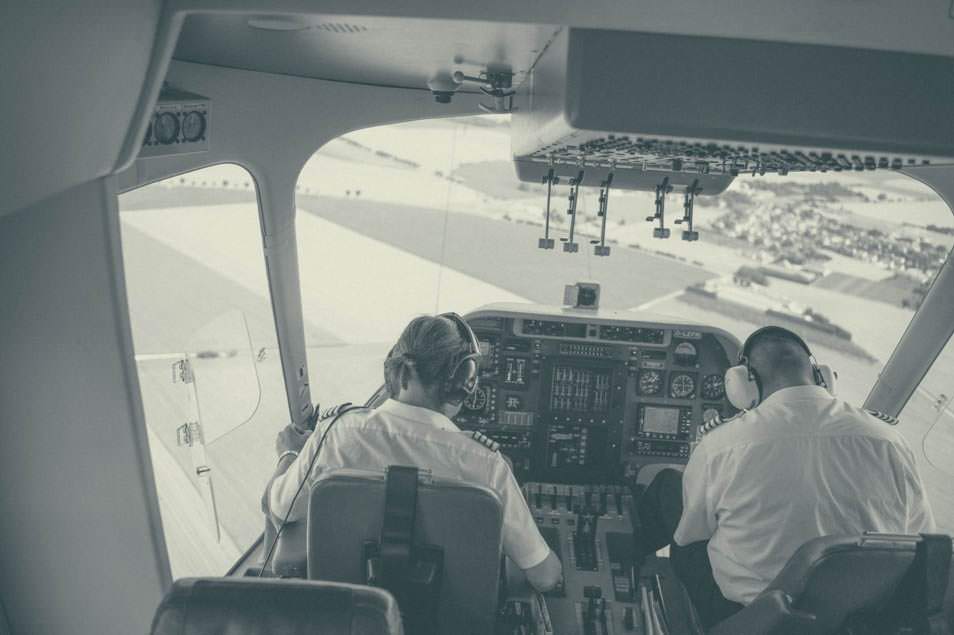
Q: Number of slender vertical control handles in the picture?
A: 5